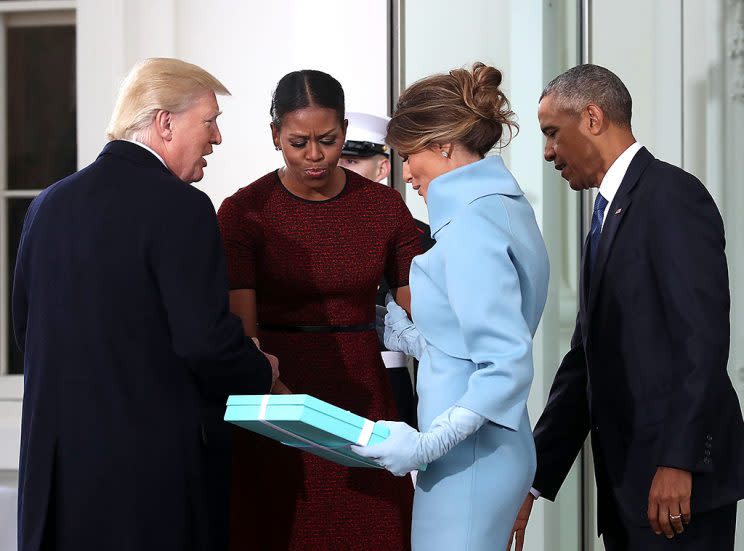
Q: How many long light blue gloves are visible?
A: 2